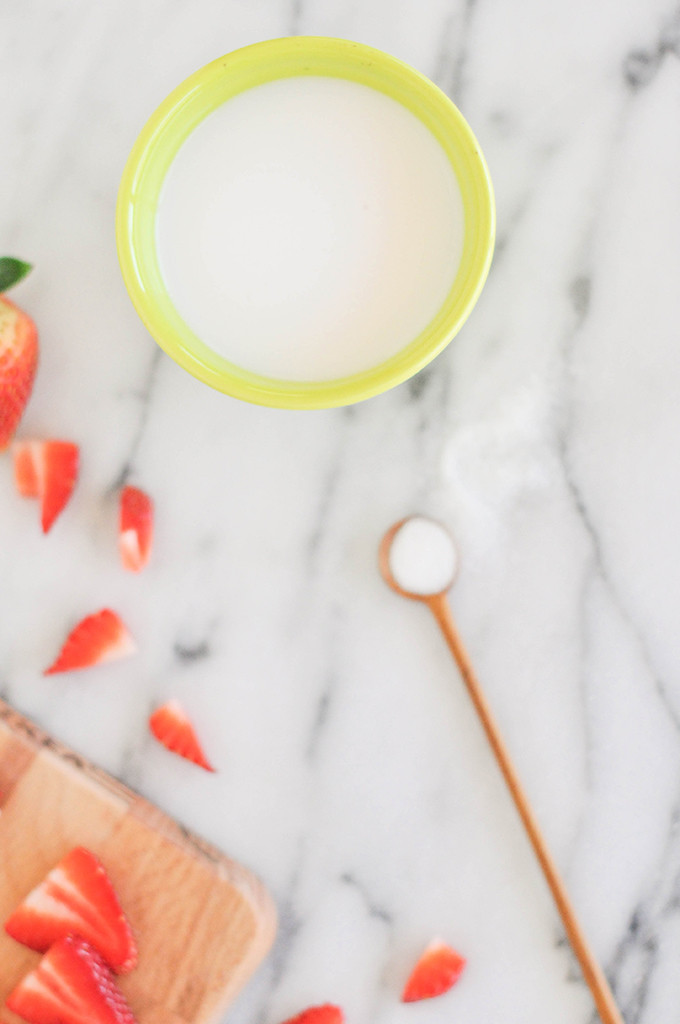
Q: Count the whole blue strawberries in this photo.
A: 0